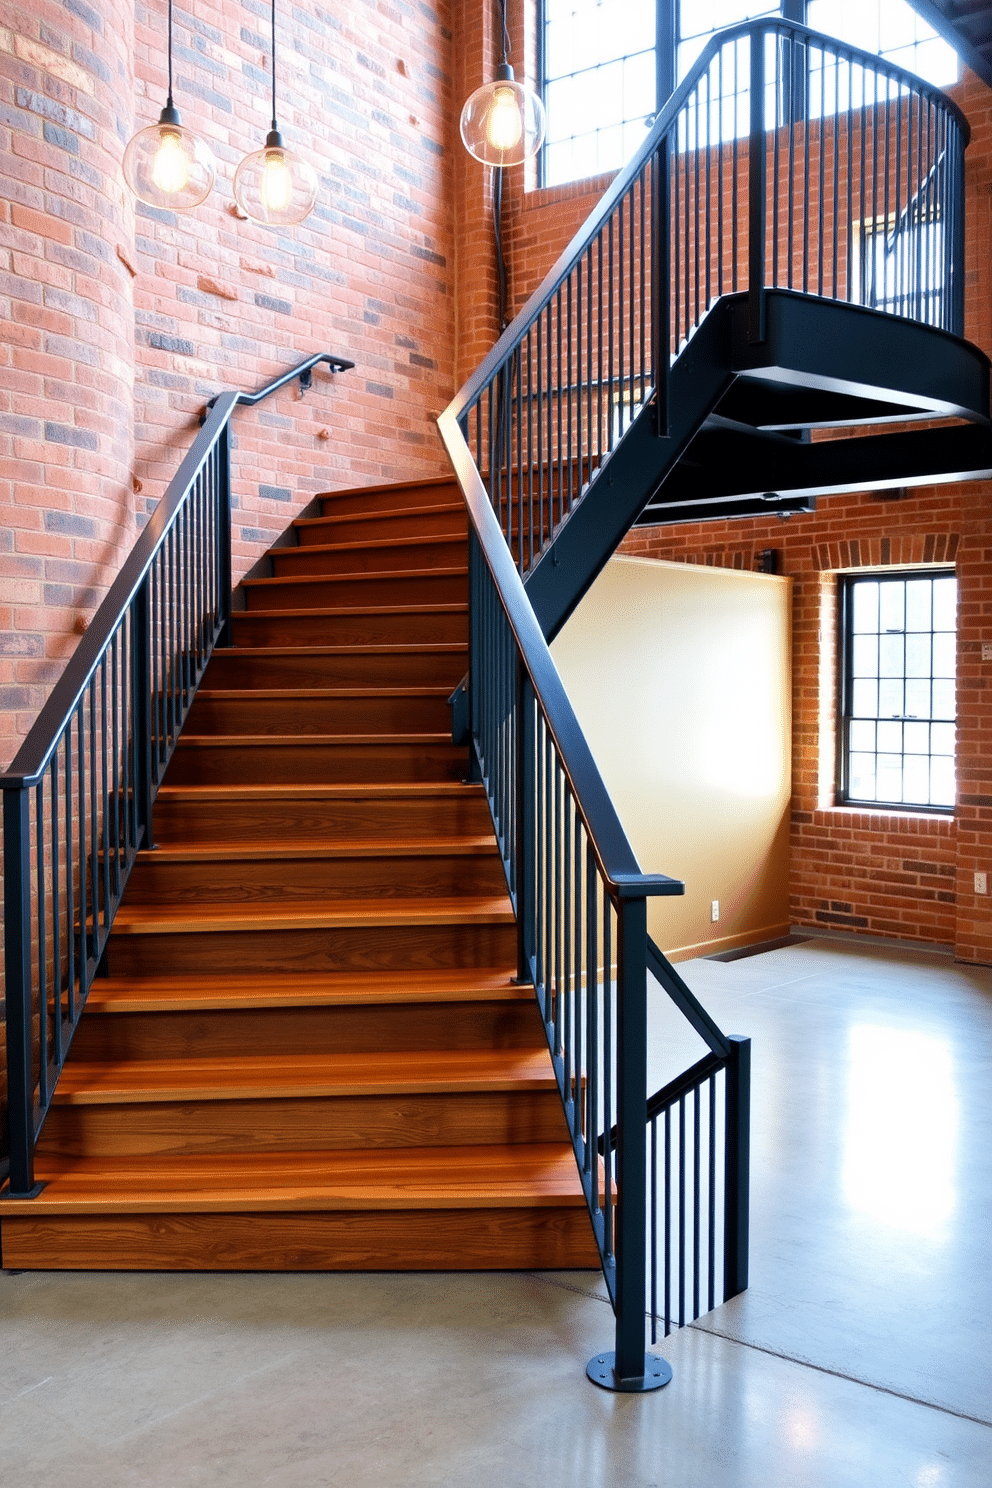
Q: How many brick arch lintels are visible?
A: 1